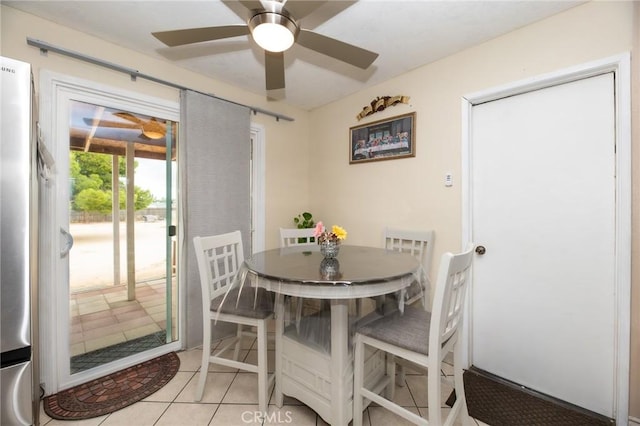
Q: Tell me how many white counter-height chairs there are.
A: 4